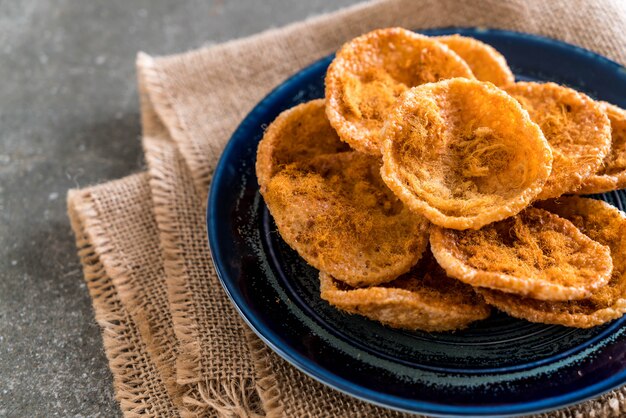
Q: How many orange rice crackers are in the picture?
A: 10